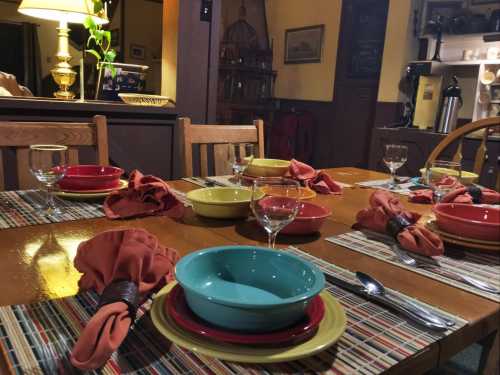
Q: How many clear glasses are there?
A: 5